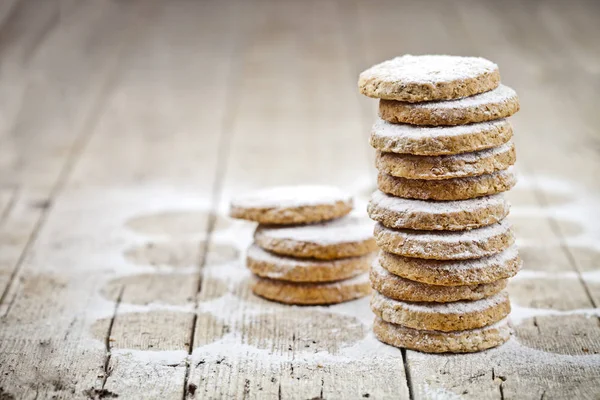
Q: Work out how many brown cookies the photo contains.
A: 15